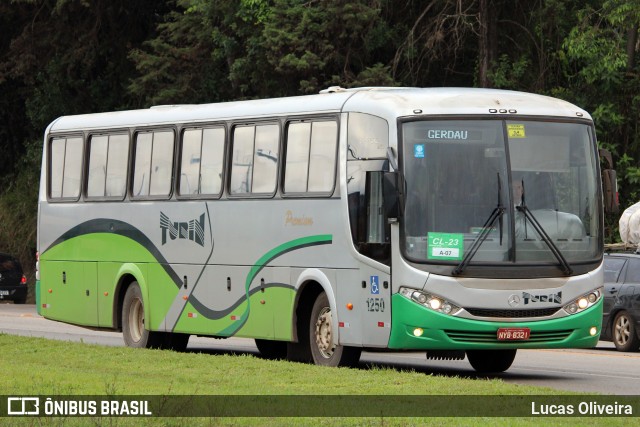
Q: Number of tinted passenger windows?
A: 6